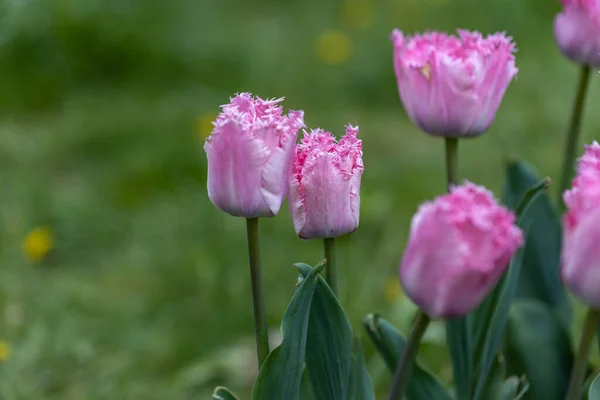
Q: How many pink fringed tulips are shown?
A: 6